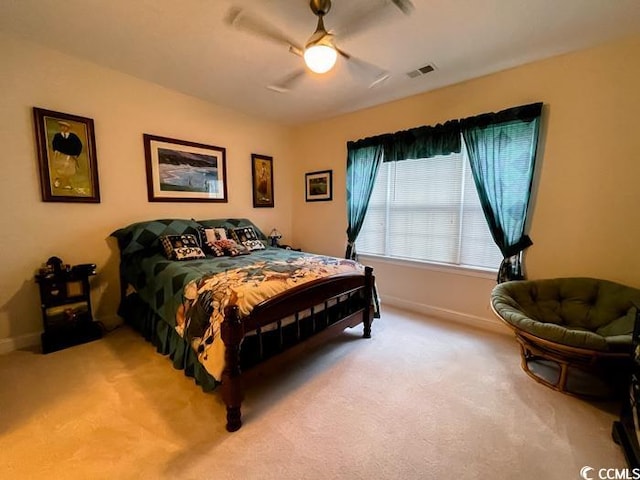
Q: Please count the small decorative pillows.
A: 4